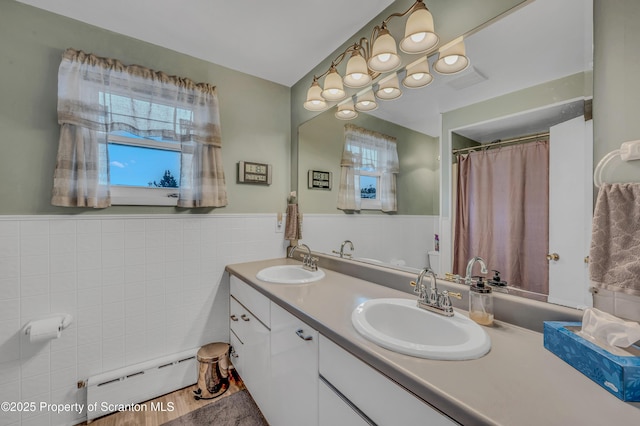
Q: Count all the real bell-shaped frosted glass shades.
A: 5